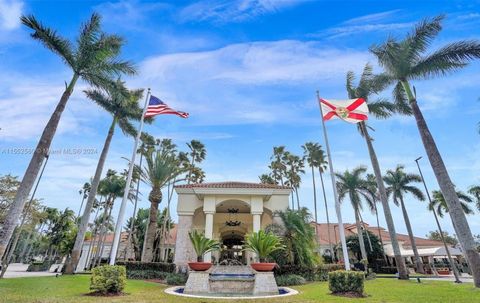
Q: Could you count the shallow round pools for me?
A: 1